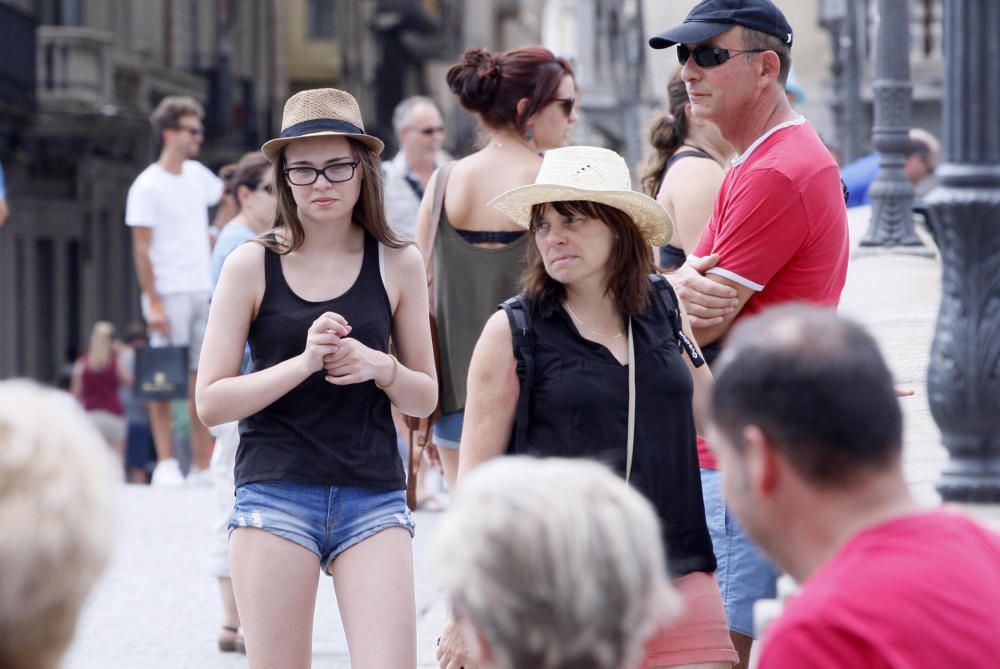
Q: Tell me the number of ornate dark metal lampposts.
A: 2